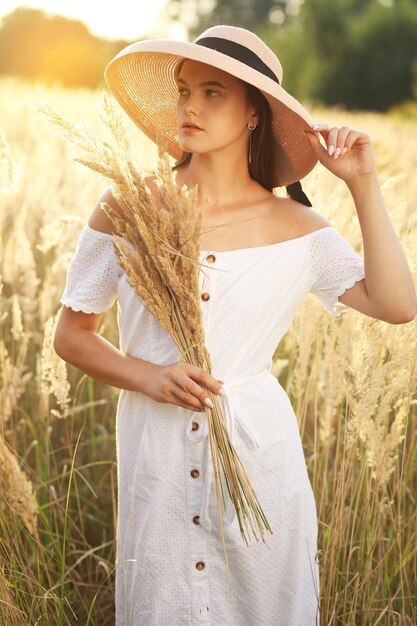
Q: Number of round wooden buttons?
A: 6